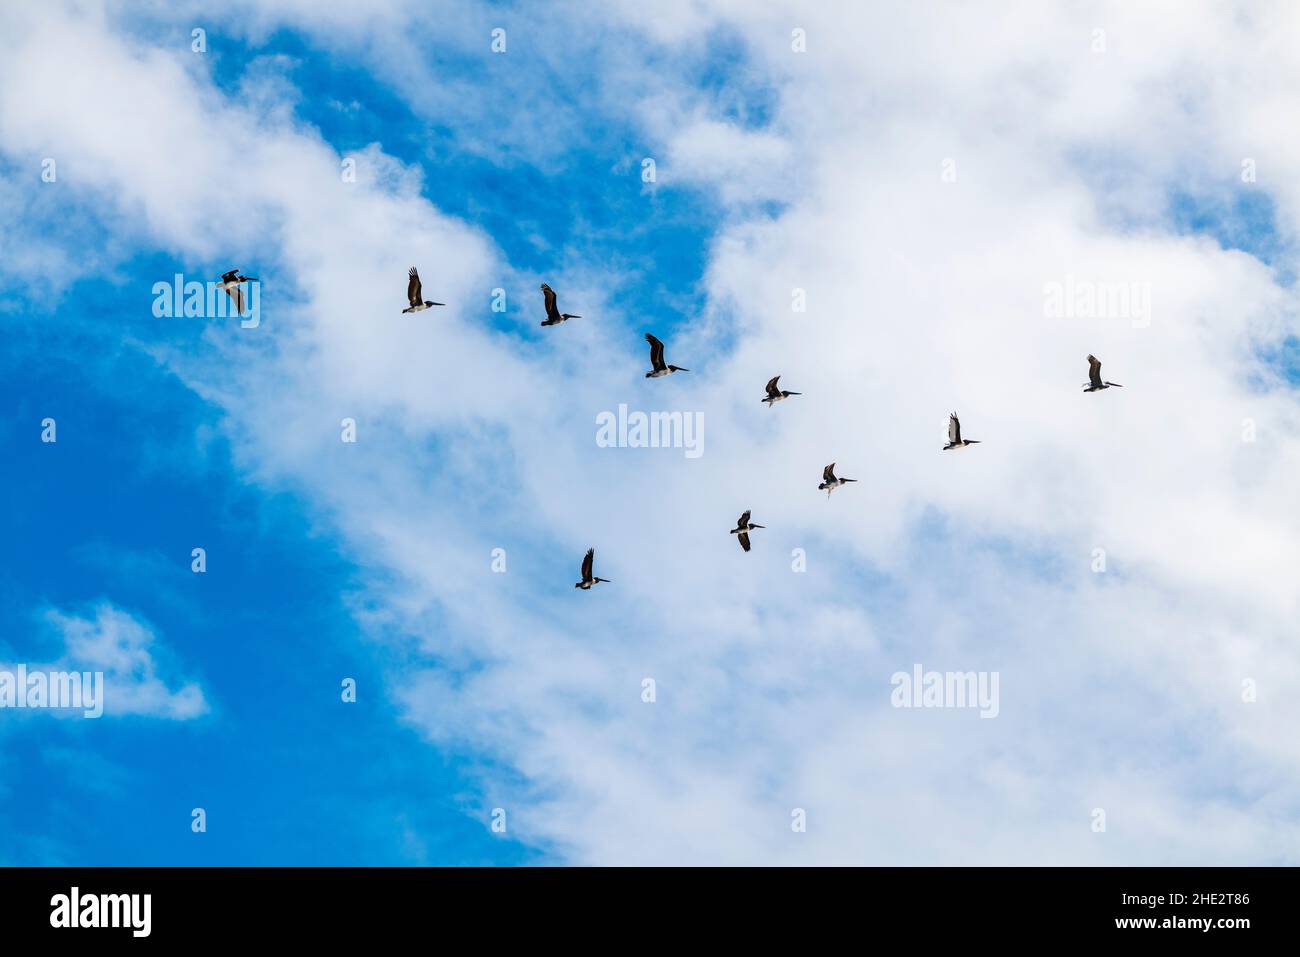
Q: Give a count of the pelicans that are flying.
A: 10